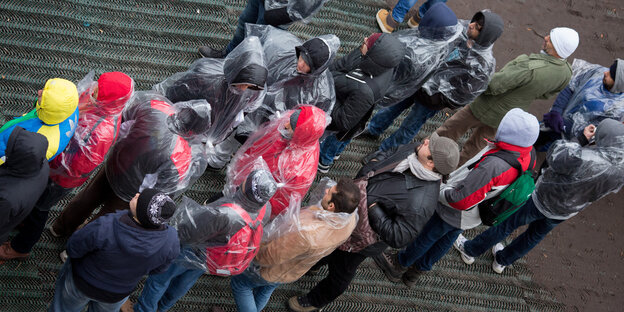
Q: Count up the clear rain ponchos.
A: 12